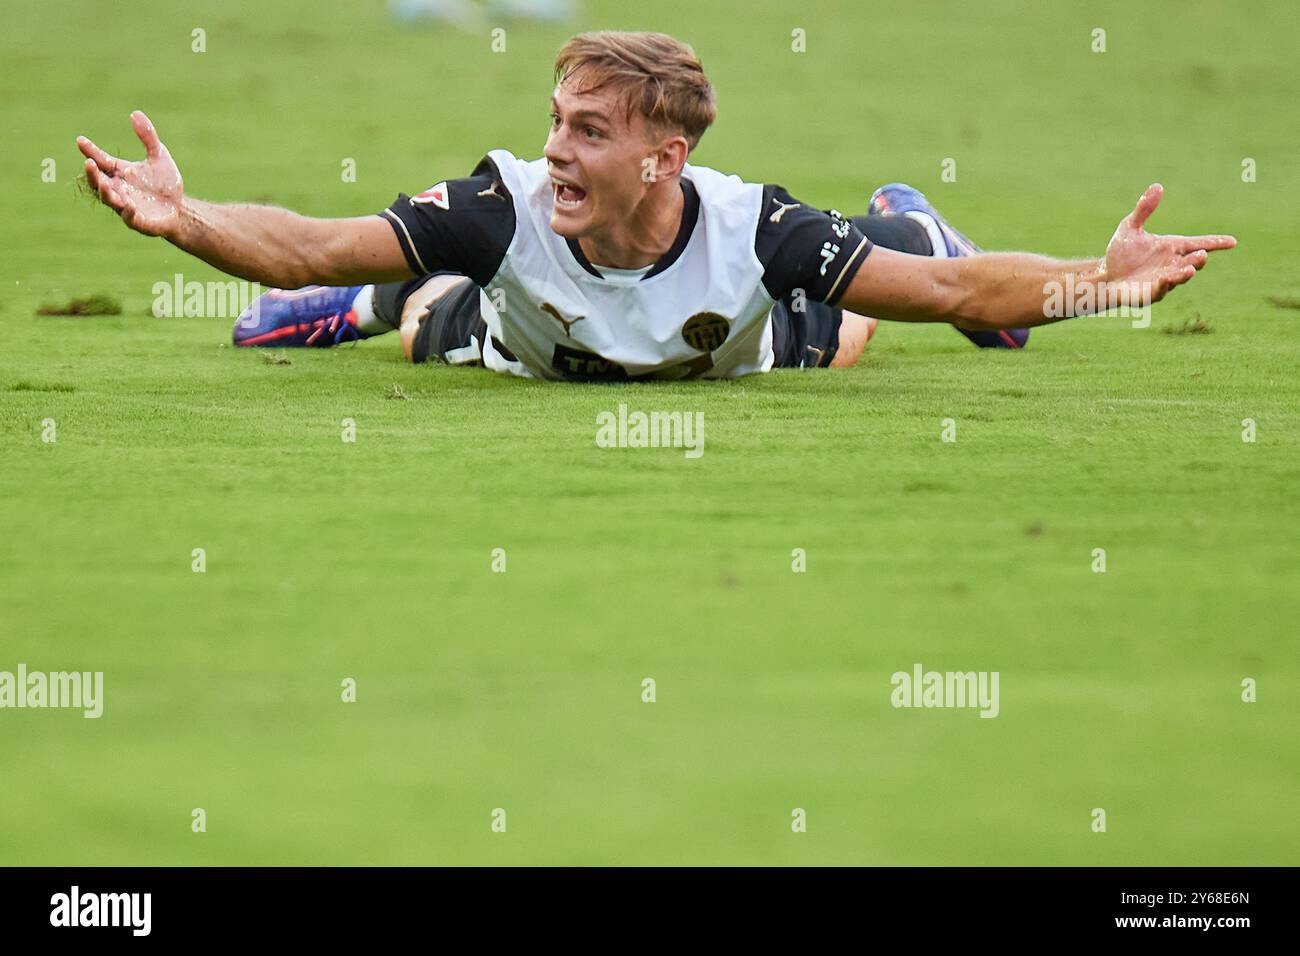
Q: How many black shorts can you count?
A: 1